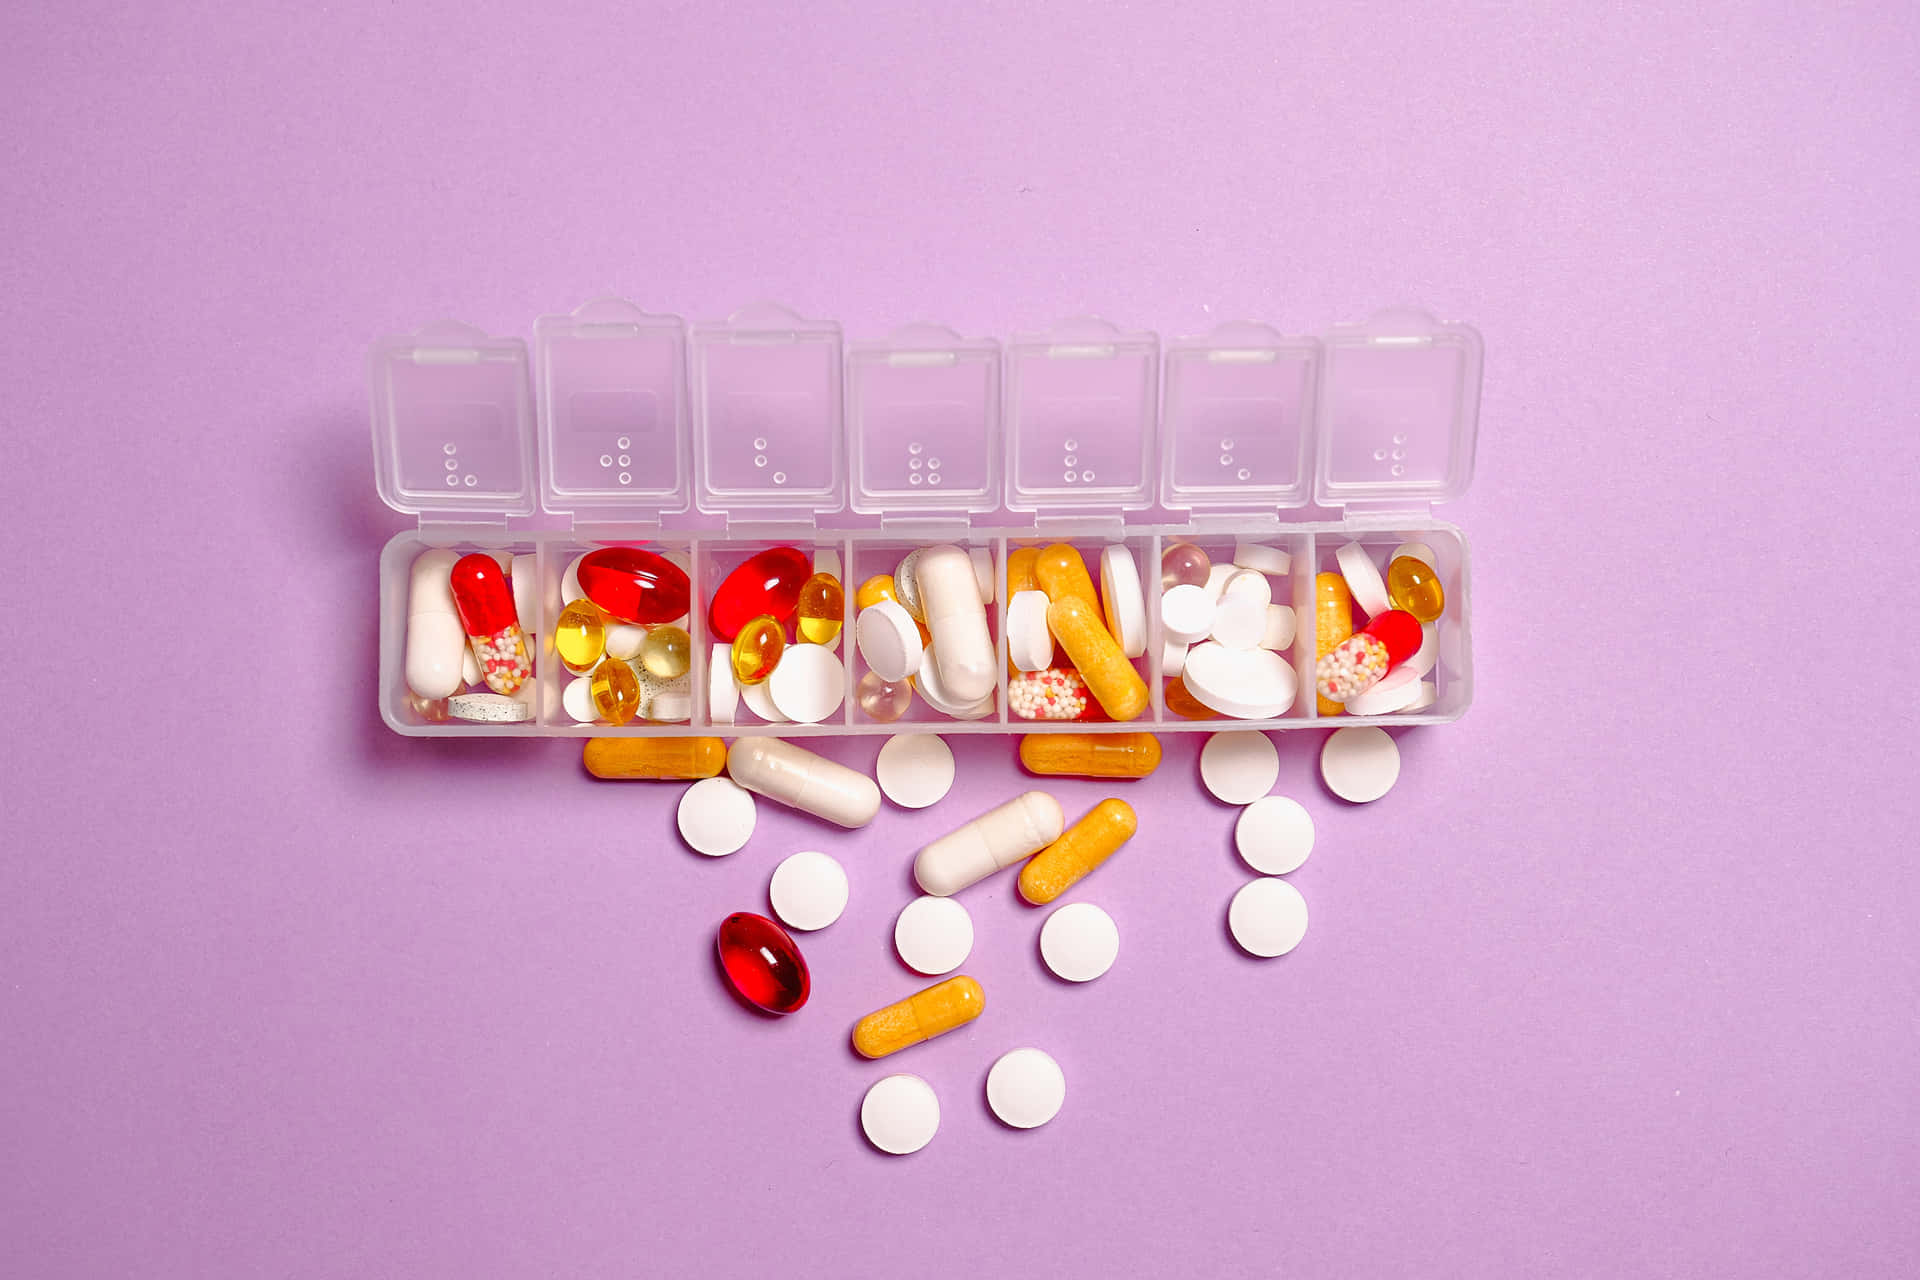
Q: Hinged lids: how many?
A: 7